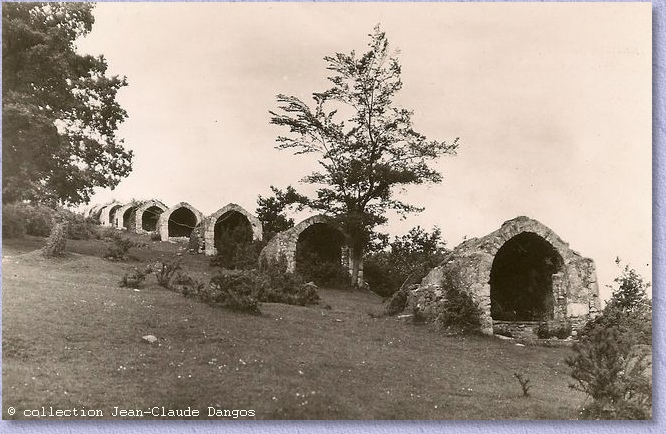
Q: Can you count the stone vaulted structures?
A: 9